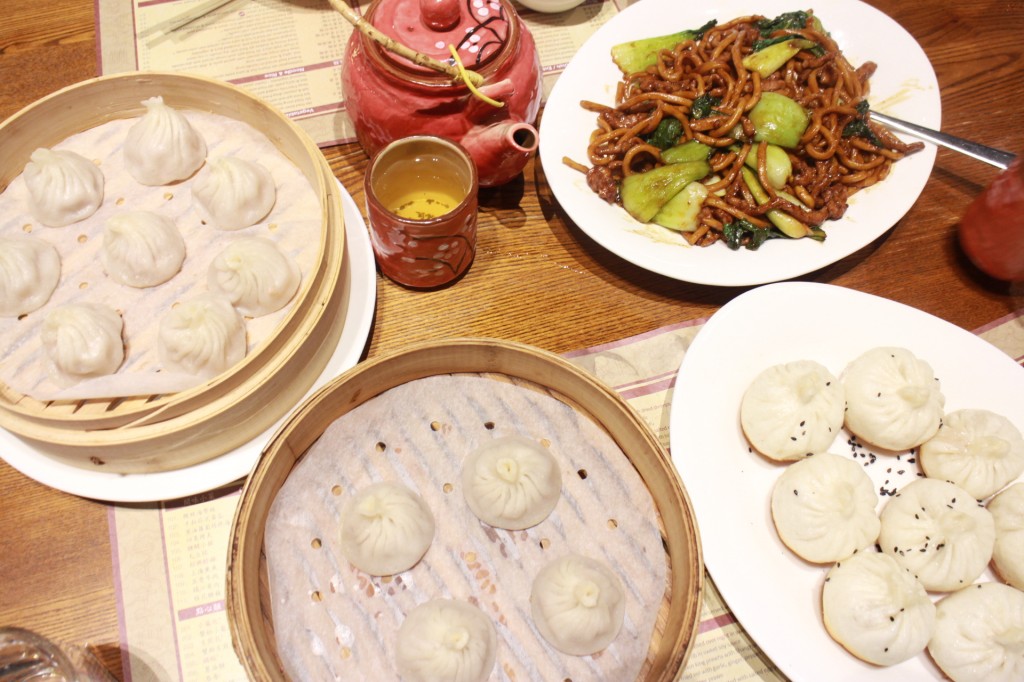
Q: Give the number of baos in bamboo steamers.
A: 12